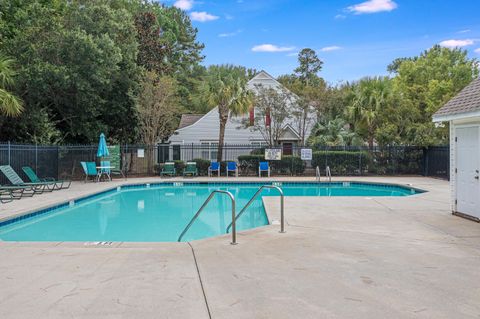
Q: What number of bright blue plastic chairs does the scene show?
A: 3